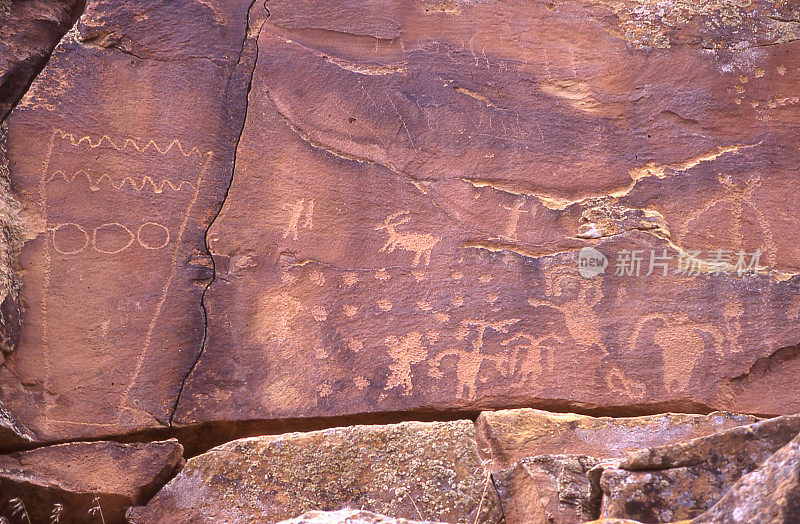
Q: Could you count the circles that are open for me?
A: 3